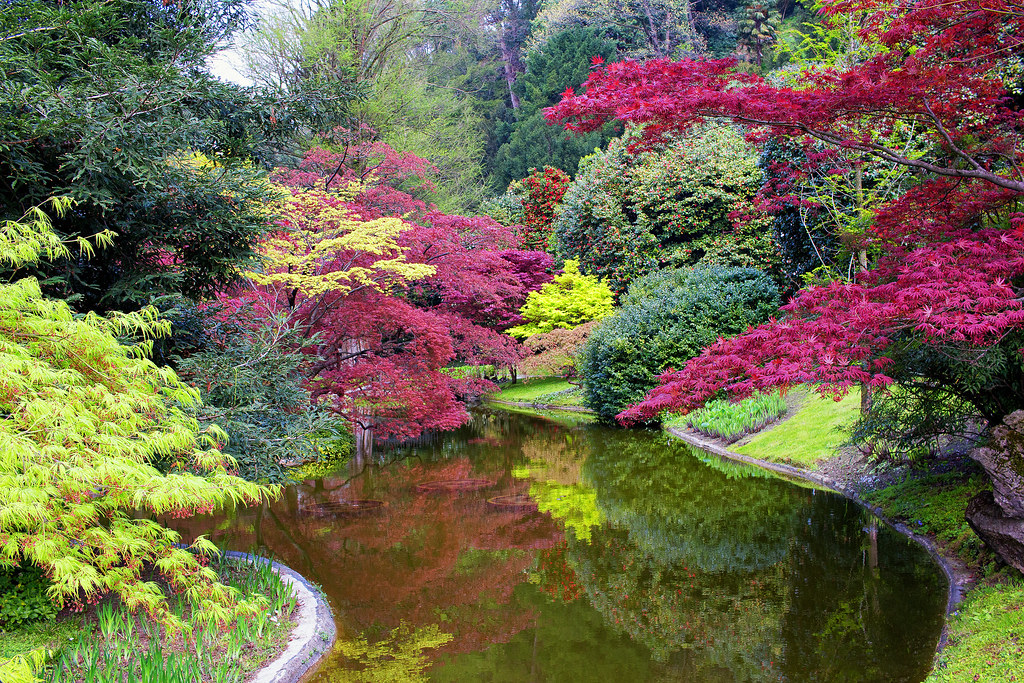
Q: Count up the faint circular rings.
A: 3